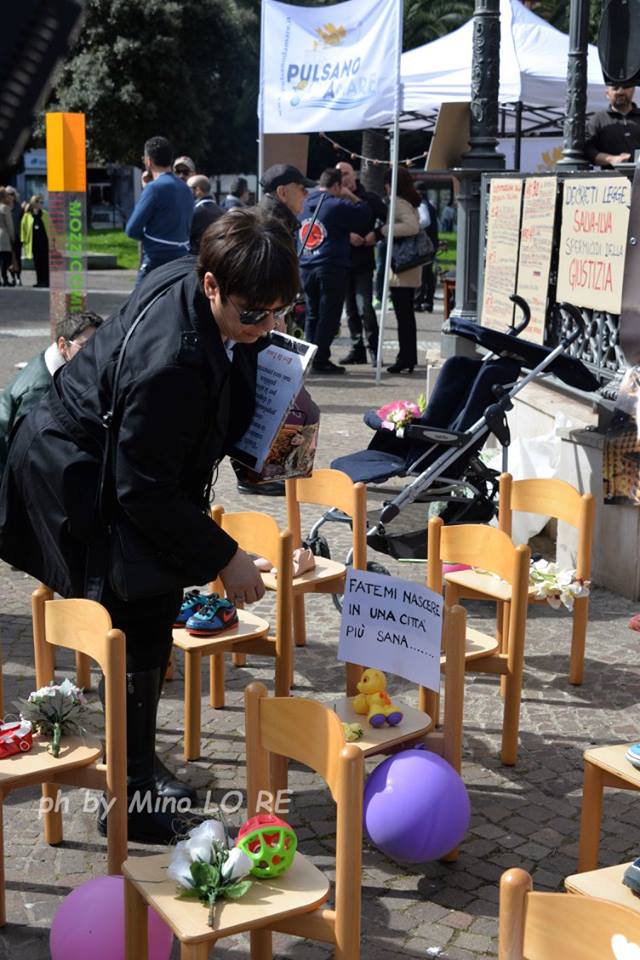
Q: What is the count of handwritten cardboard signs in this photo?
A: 4